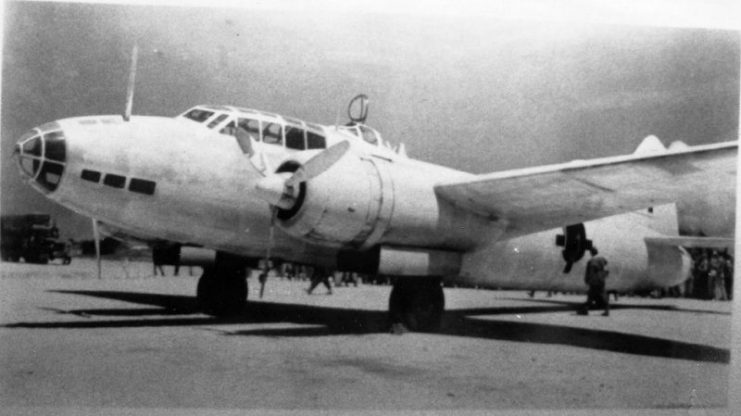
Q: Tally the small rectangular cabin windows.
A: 3